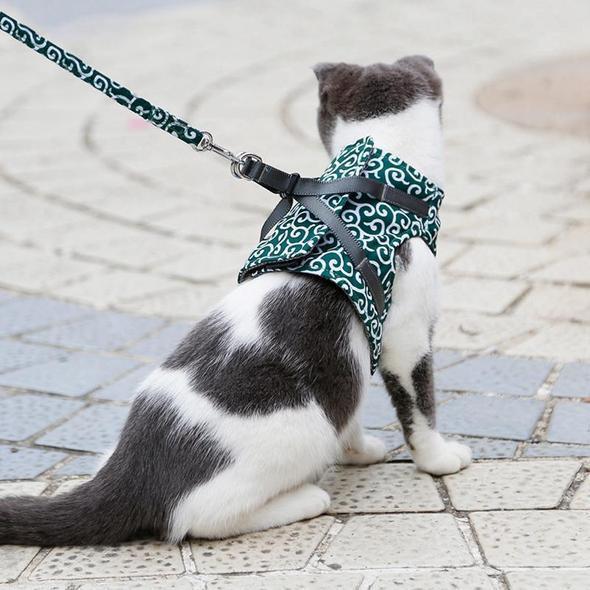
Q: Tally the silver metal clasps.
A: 1